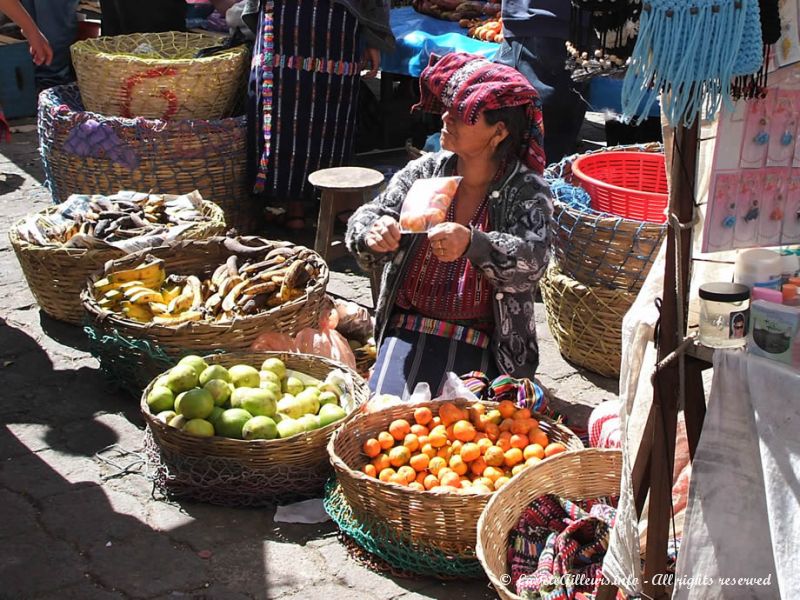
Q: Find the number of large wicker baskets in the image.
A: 9